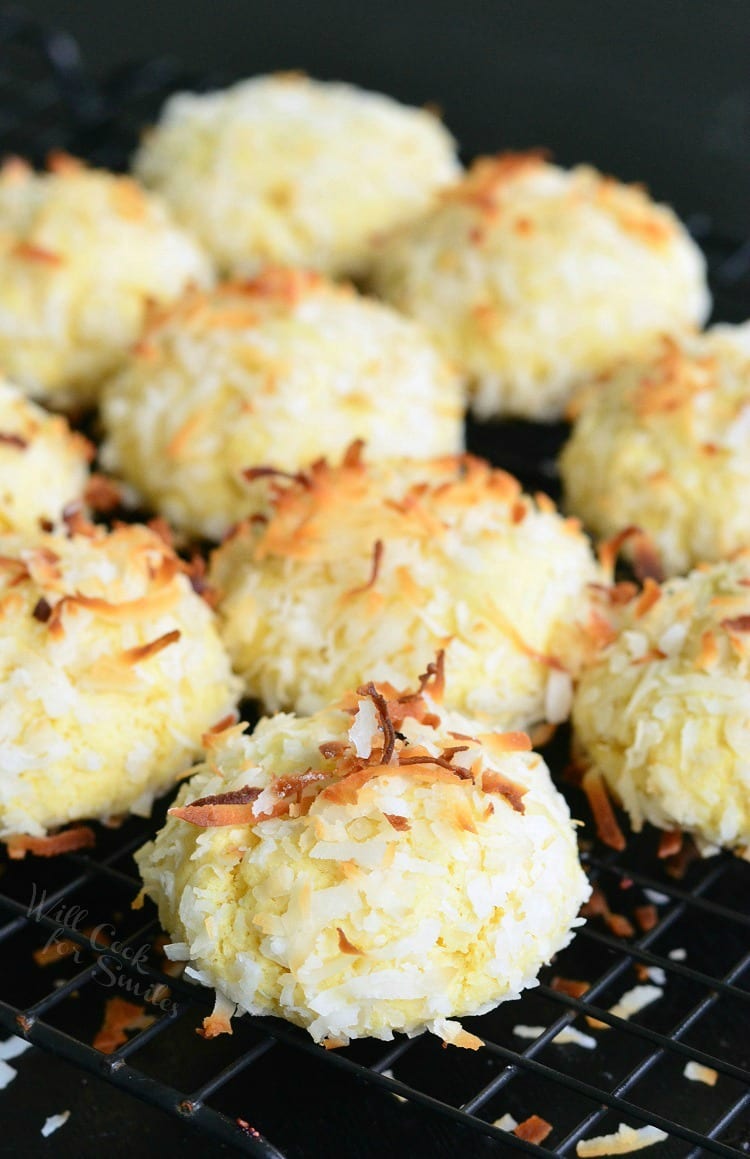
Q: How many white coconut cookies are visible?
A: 10